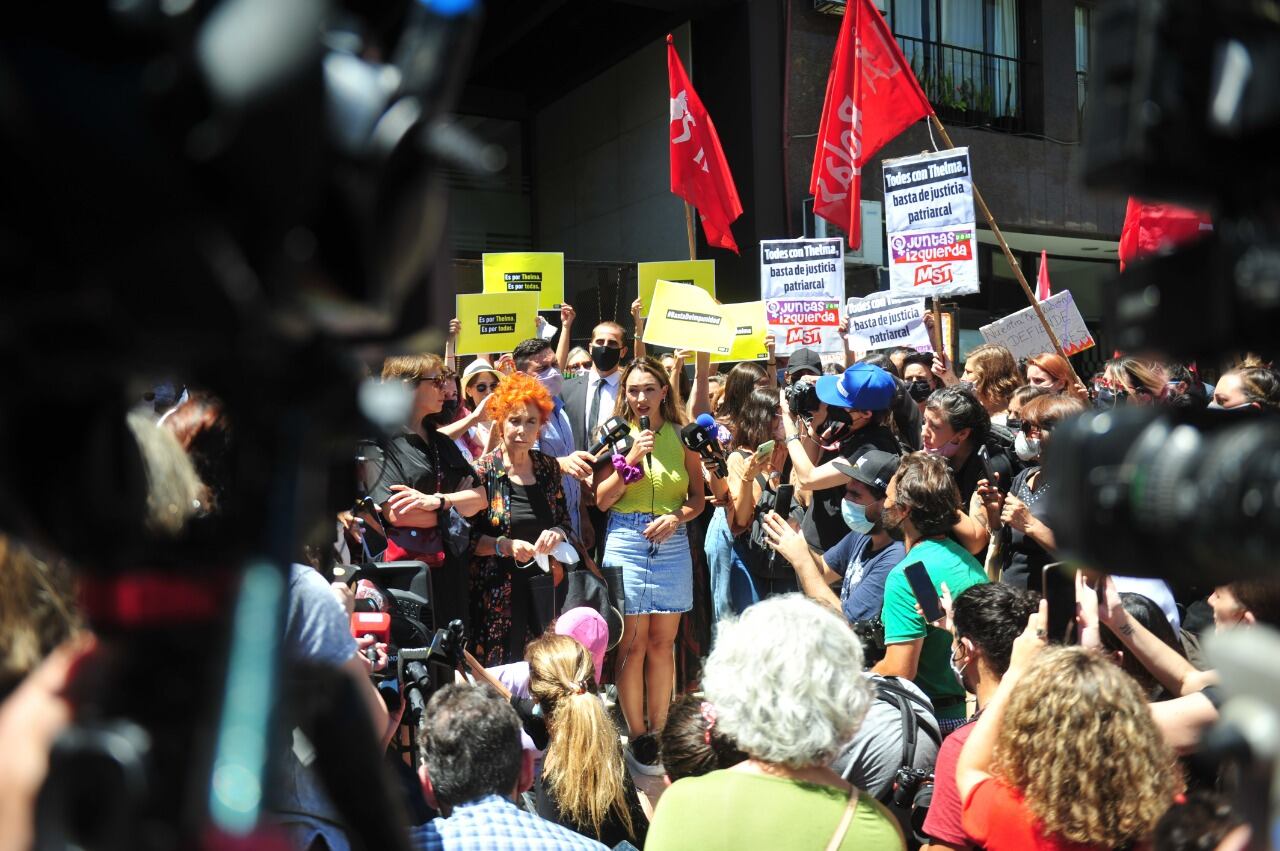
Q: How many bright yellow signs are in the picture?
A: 5